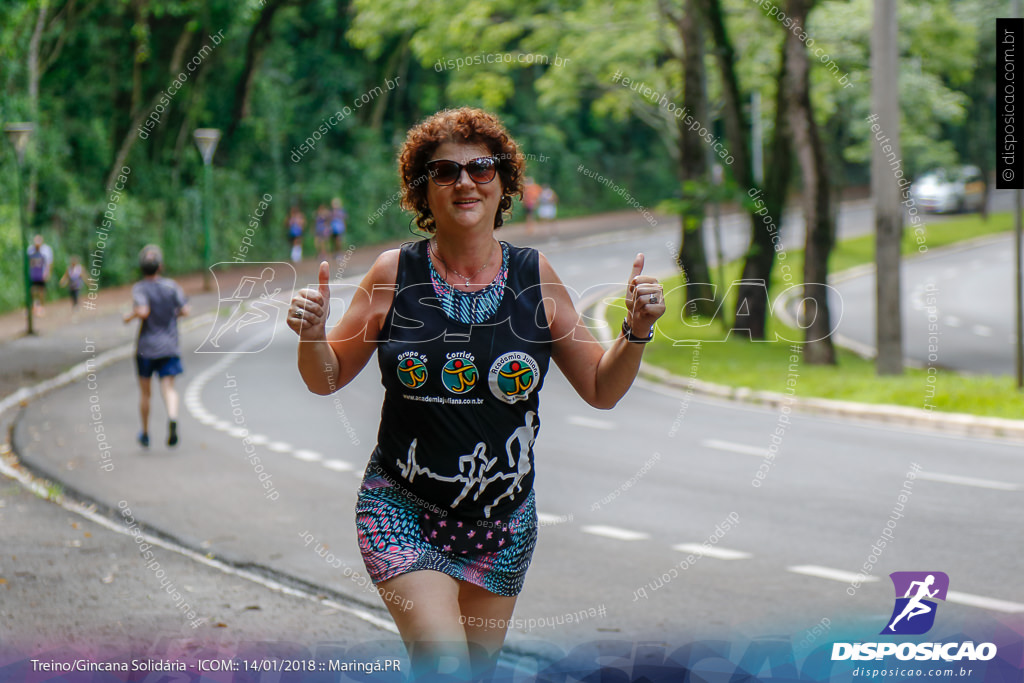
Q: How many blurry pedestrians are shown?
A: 8